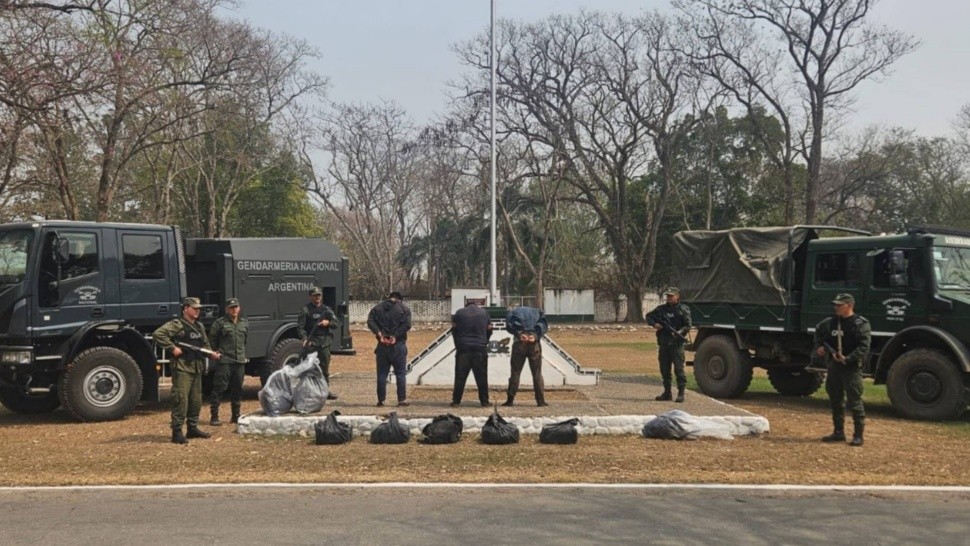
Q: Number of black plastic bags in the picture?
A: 5